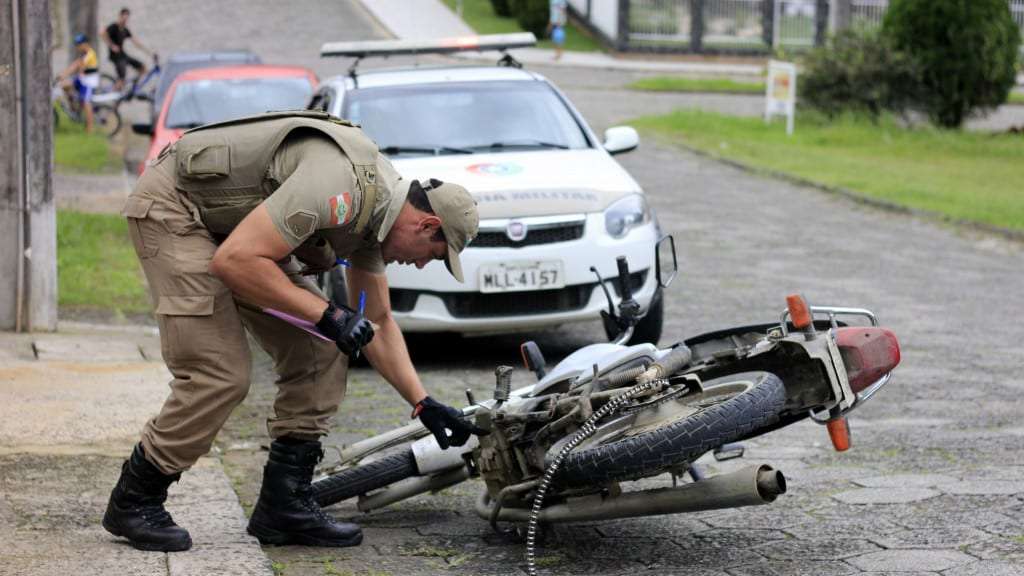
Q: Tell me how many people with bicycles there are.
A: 2